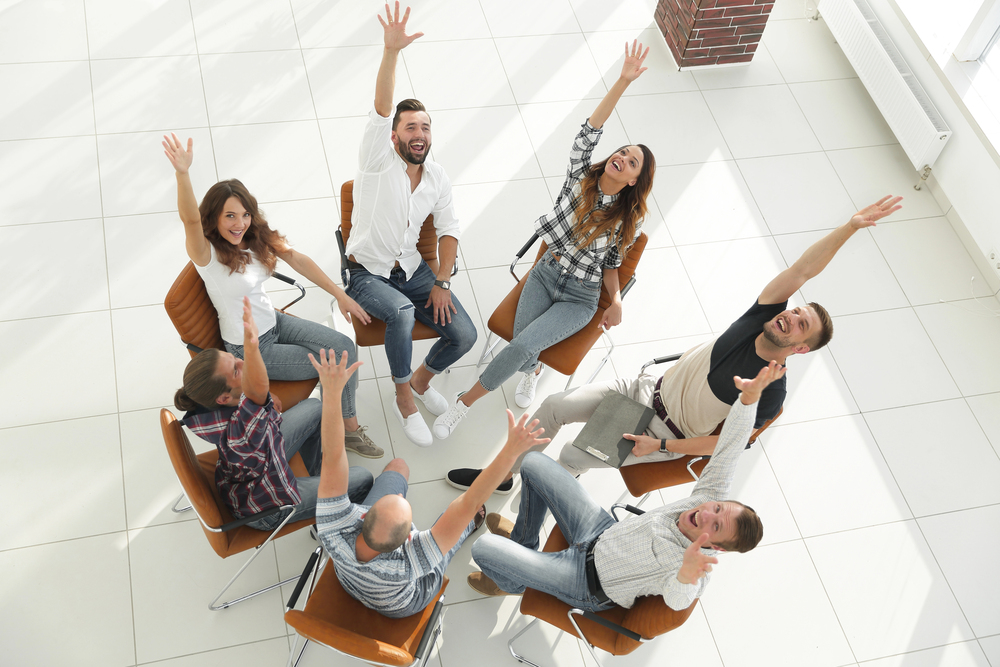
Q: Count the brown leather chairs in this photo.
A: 7